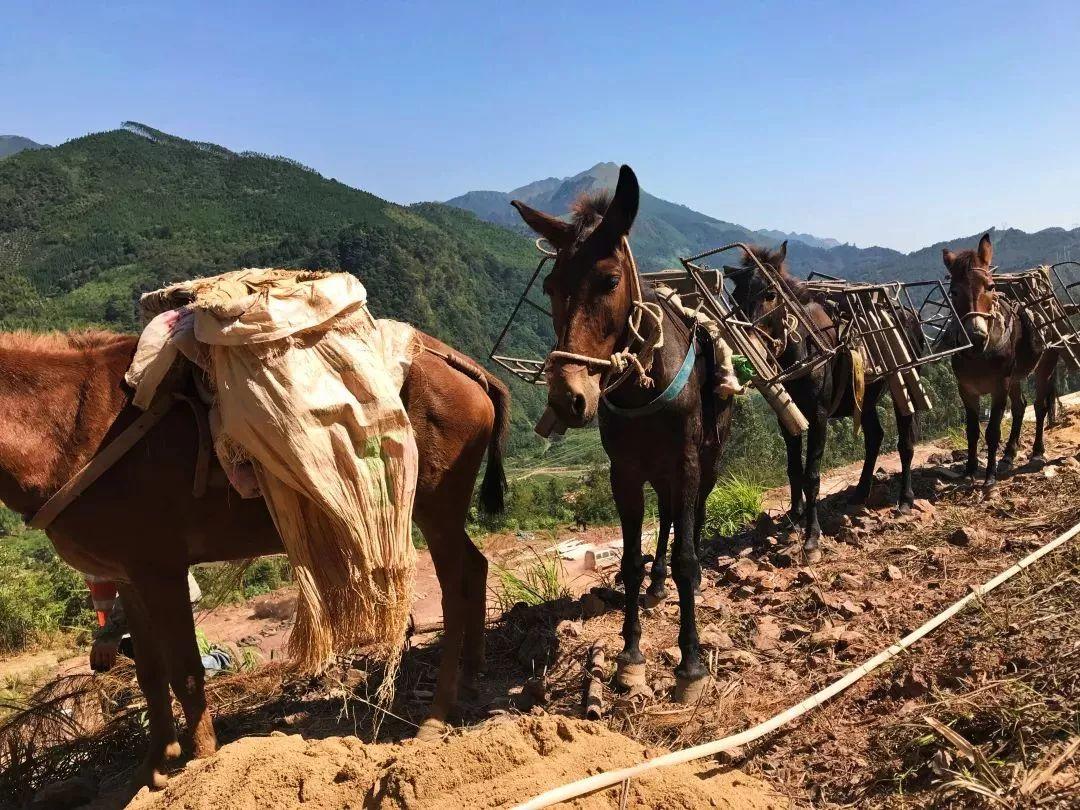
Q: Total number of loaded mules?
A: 4